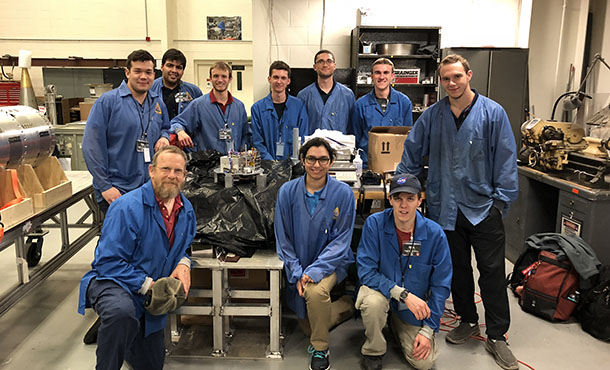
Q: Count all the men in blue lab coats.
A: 9